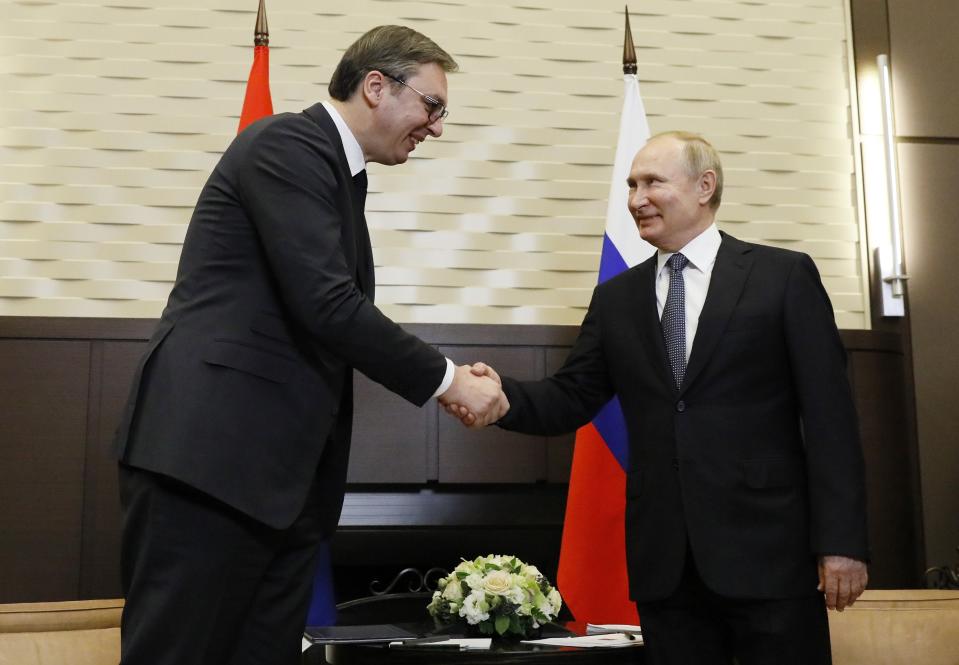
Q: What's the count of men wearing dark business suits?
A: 2